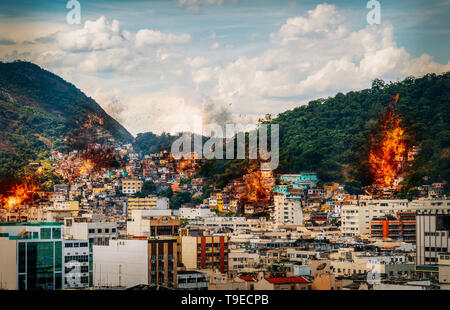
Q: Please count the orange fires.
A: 5